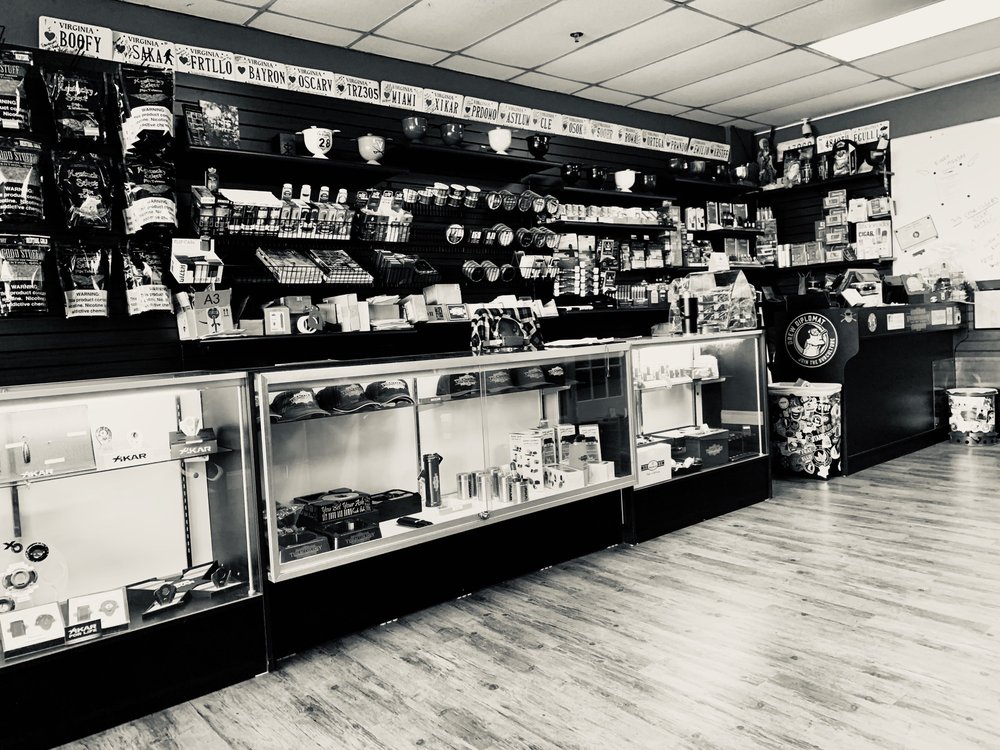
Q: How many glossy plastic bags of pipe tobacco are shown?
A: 9